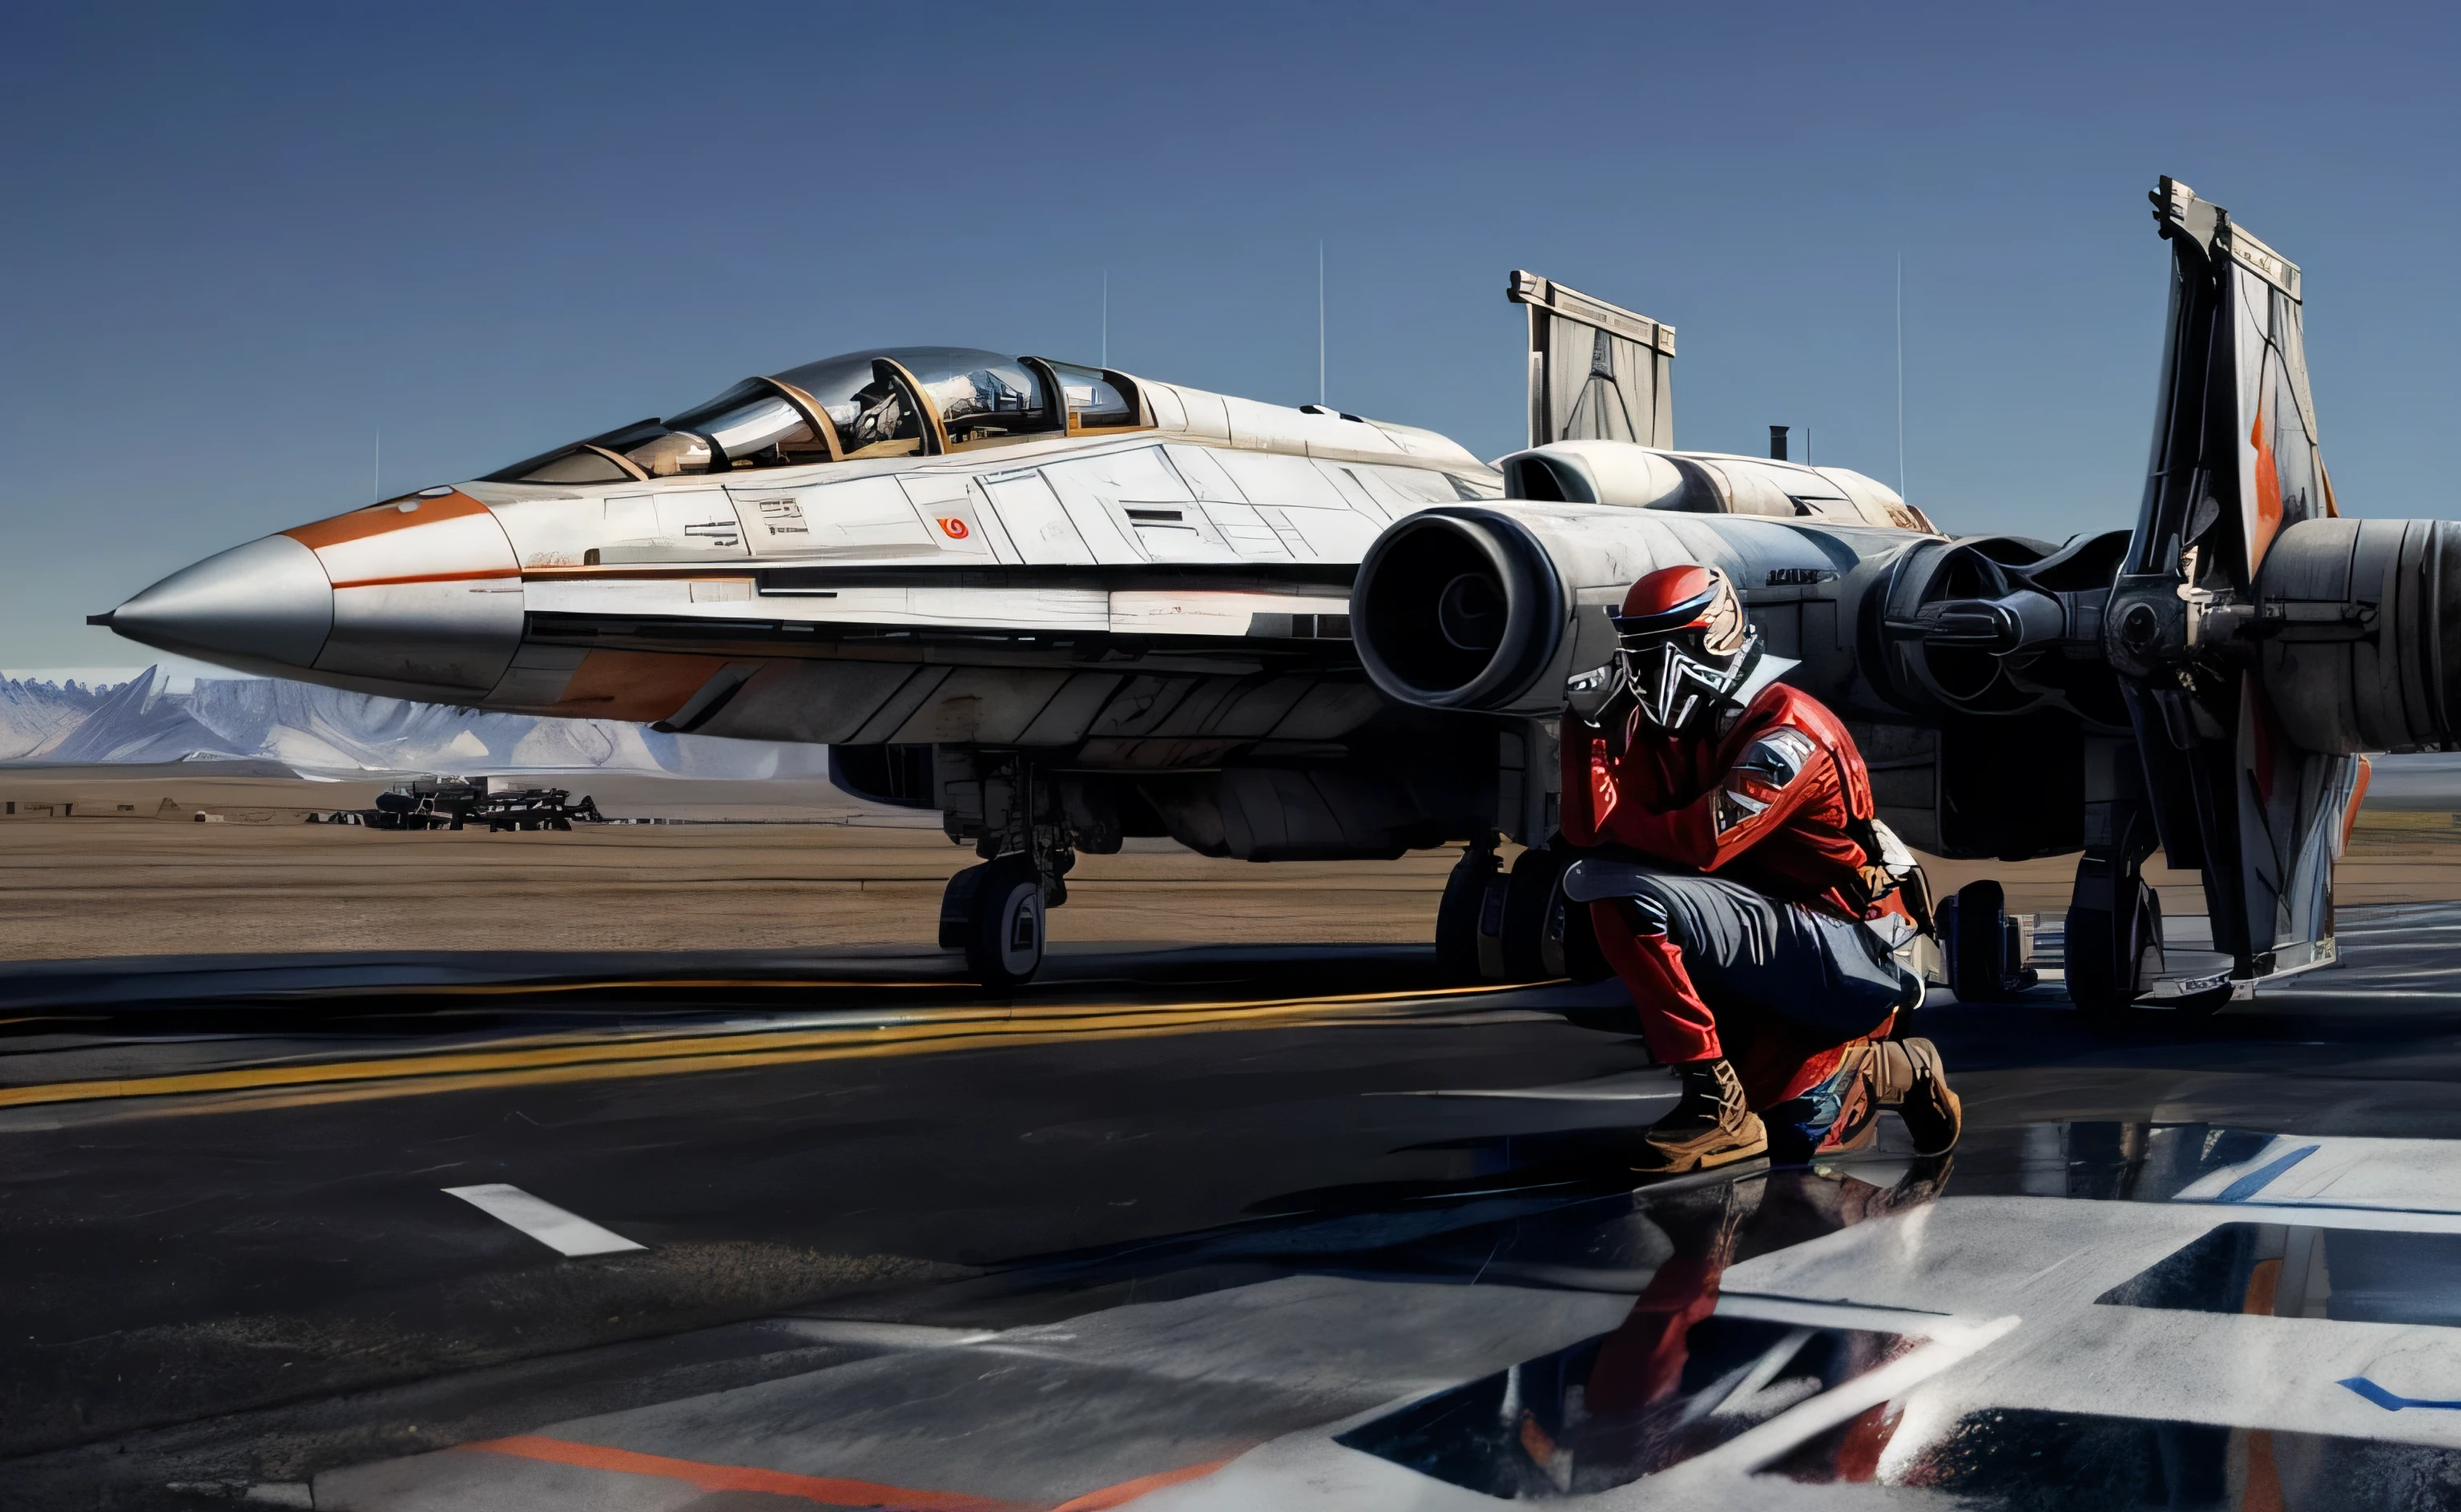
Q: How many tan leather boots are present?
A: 2